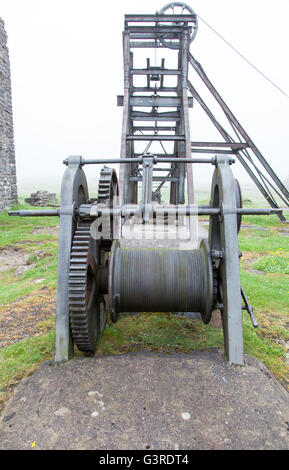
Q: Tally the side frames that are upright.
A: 2